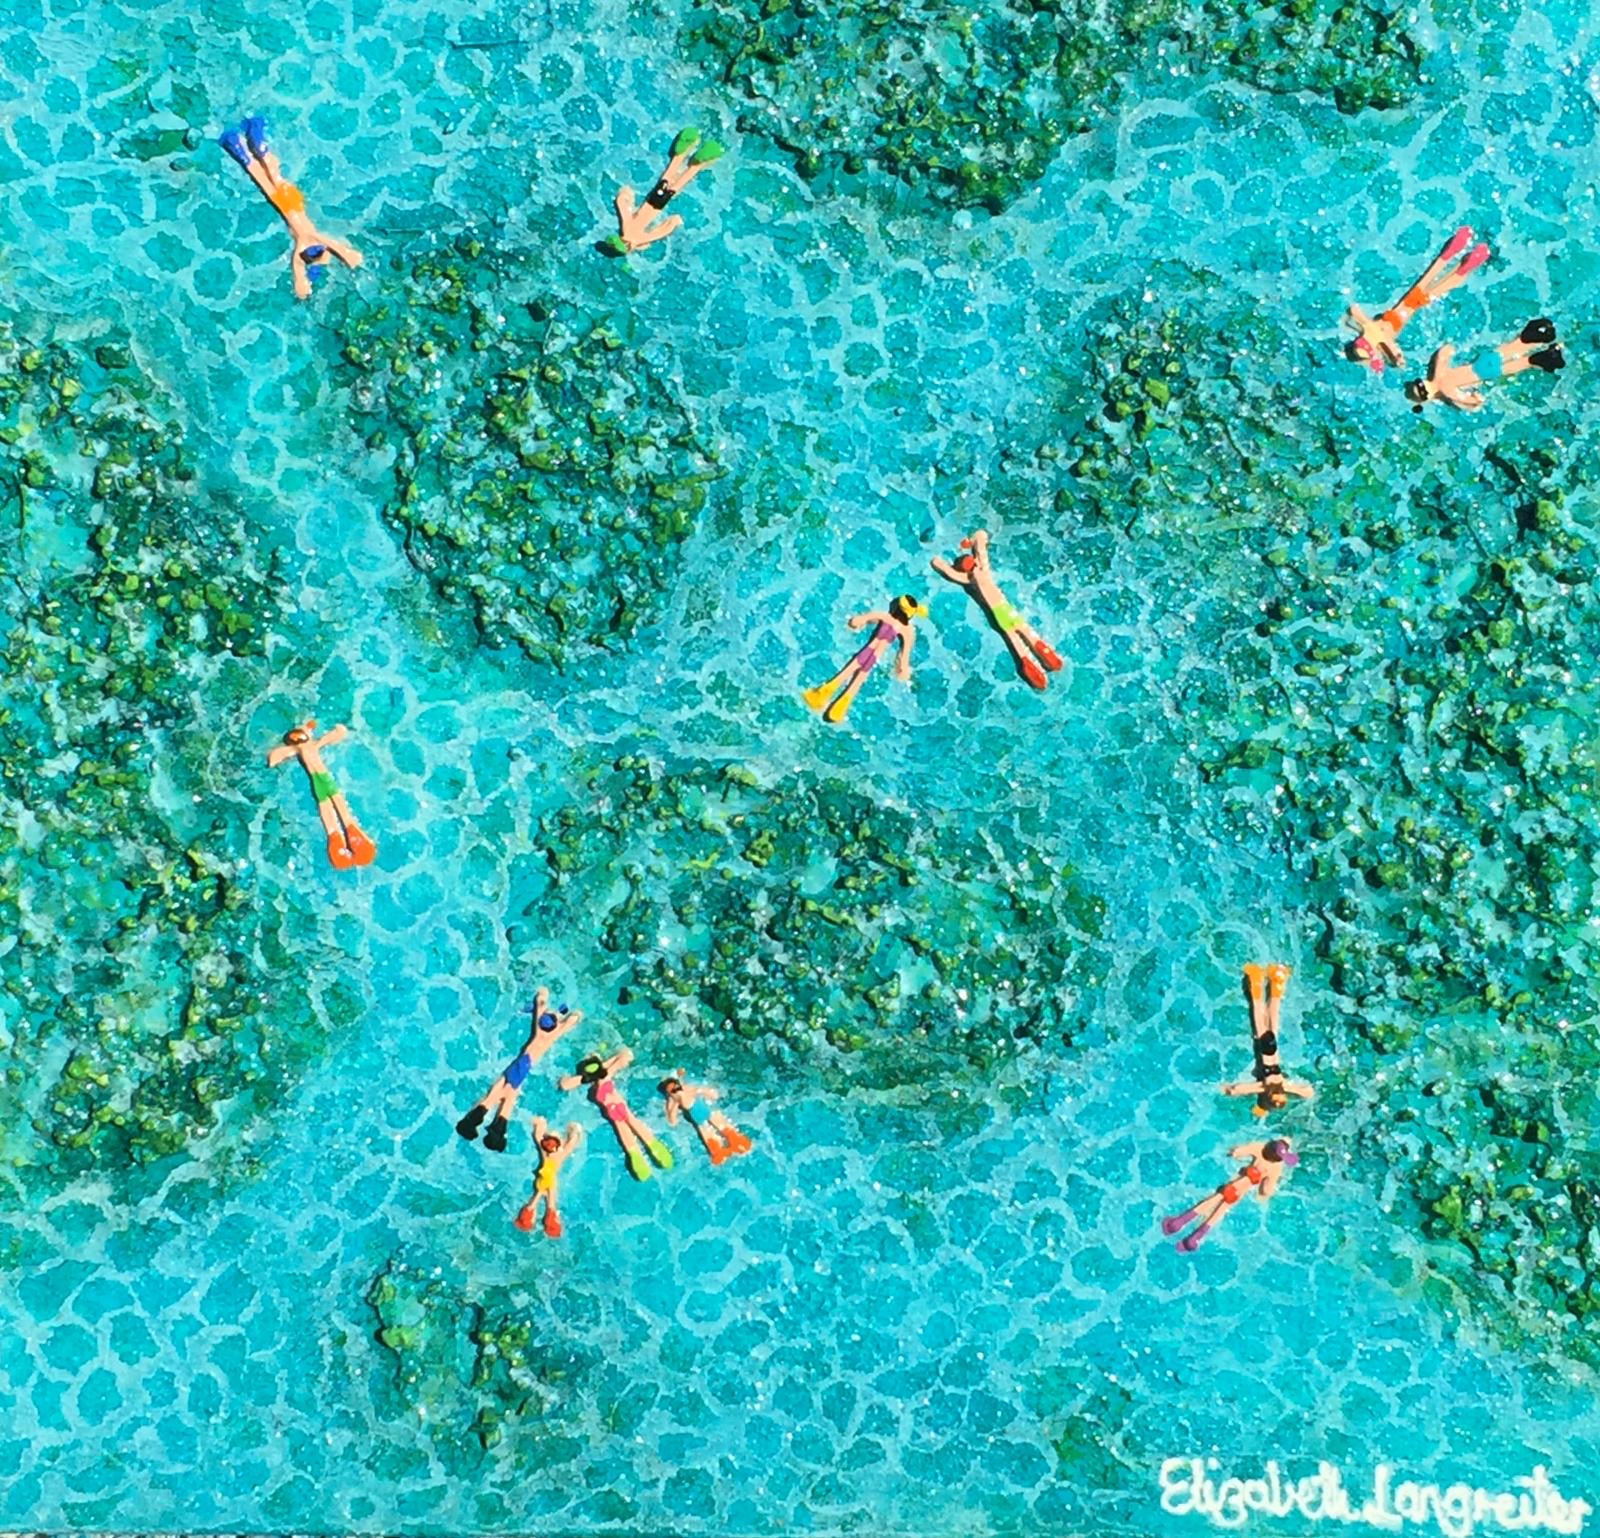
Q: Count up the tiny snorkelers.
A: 13